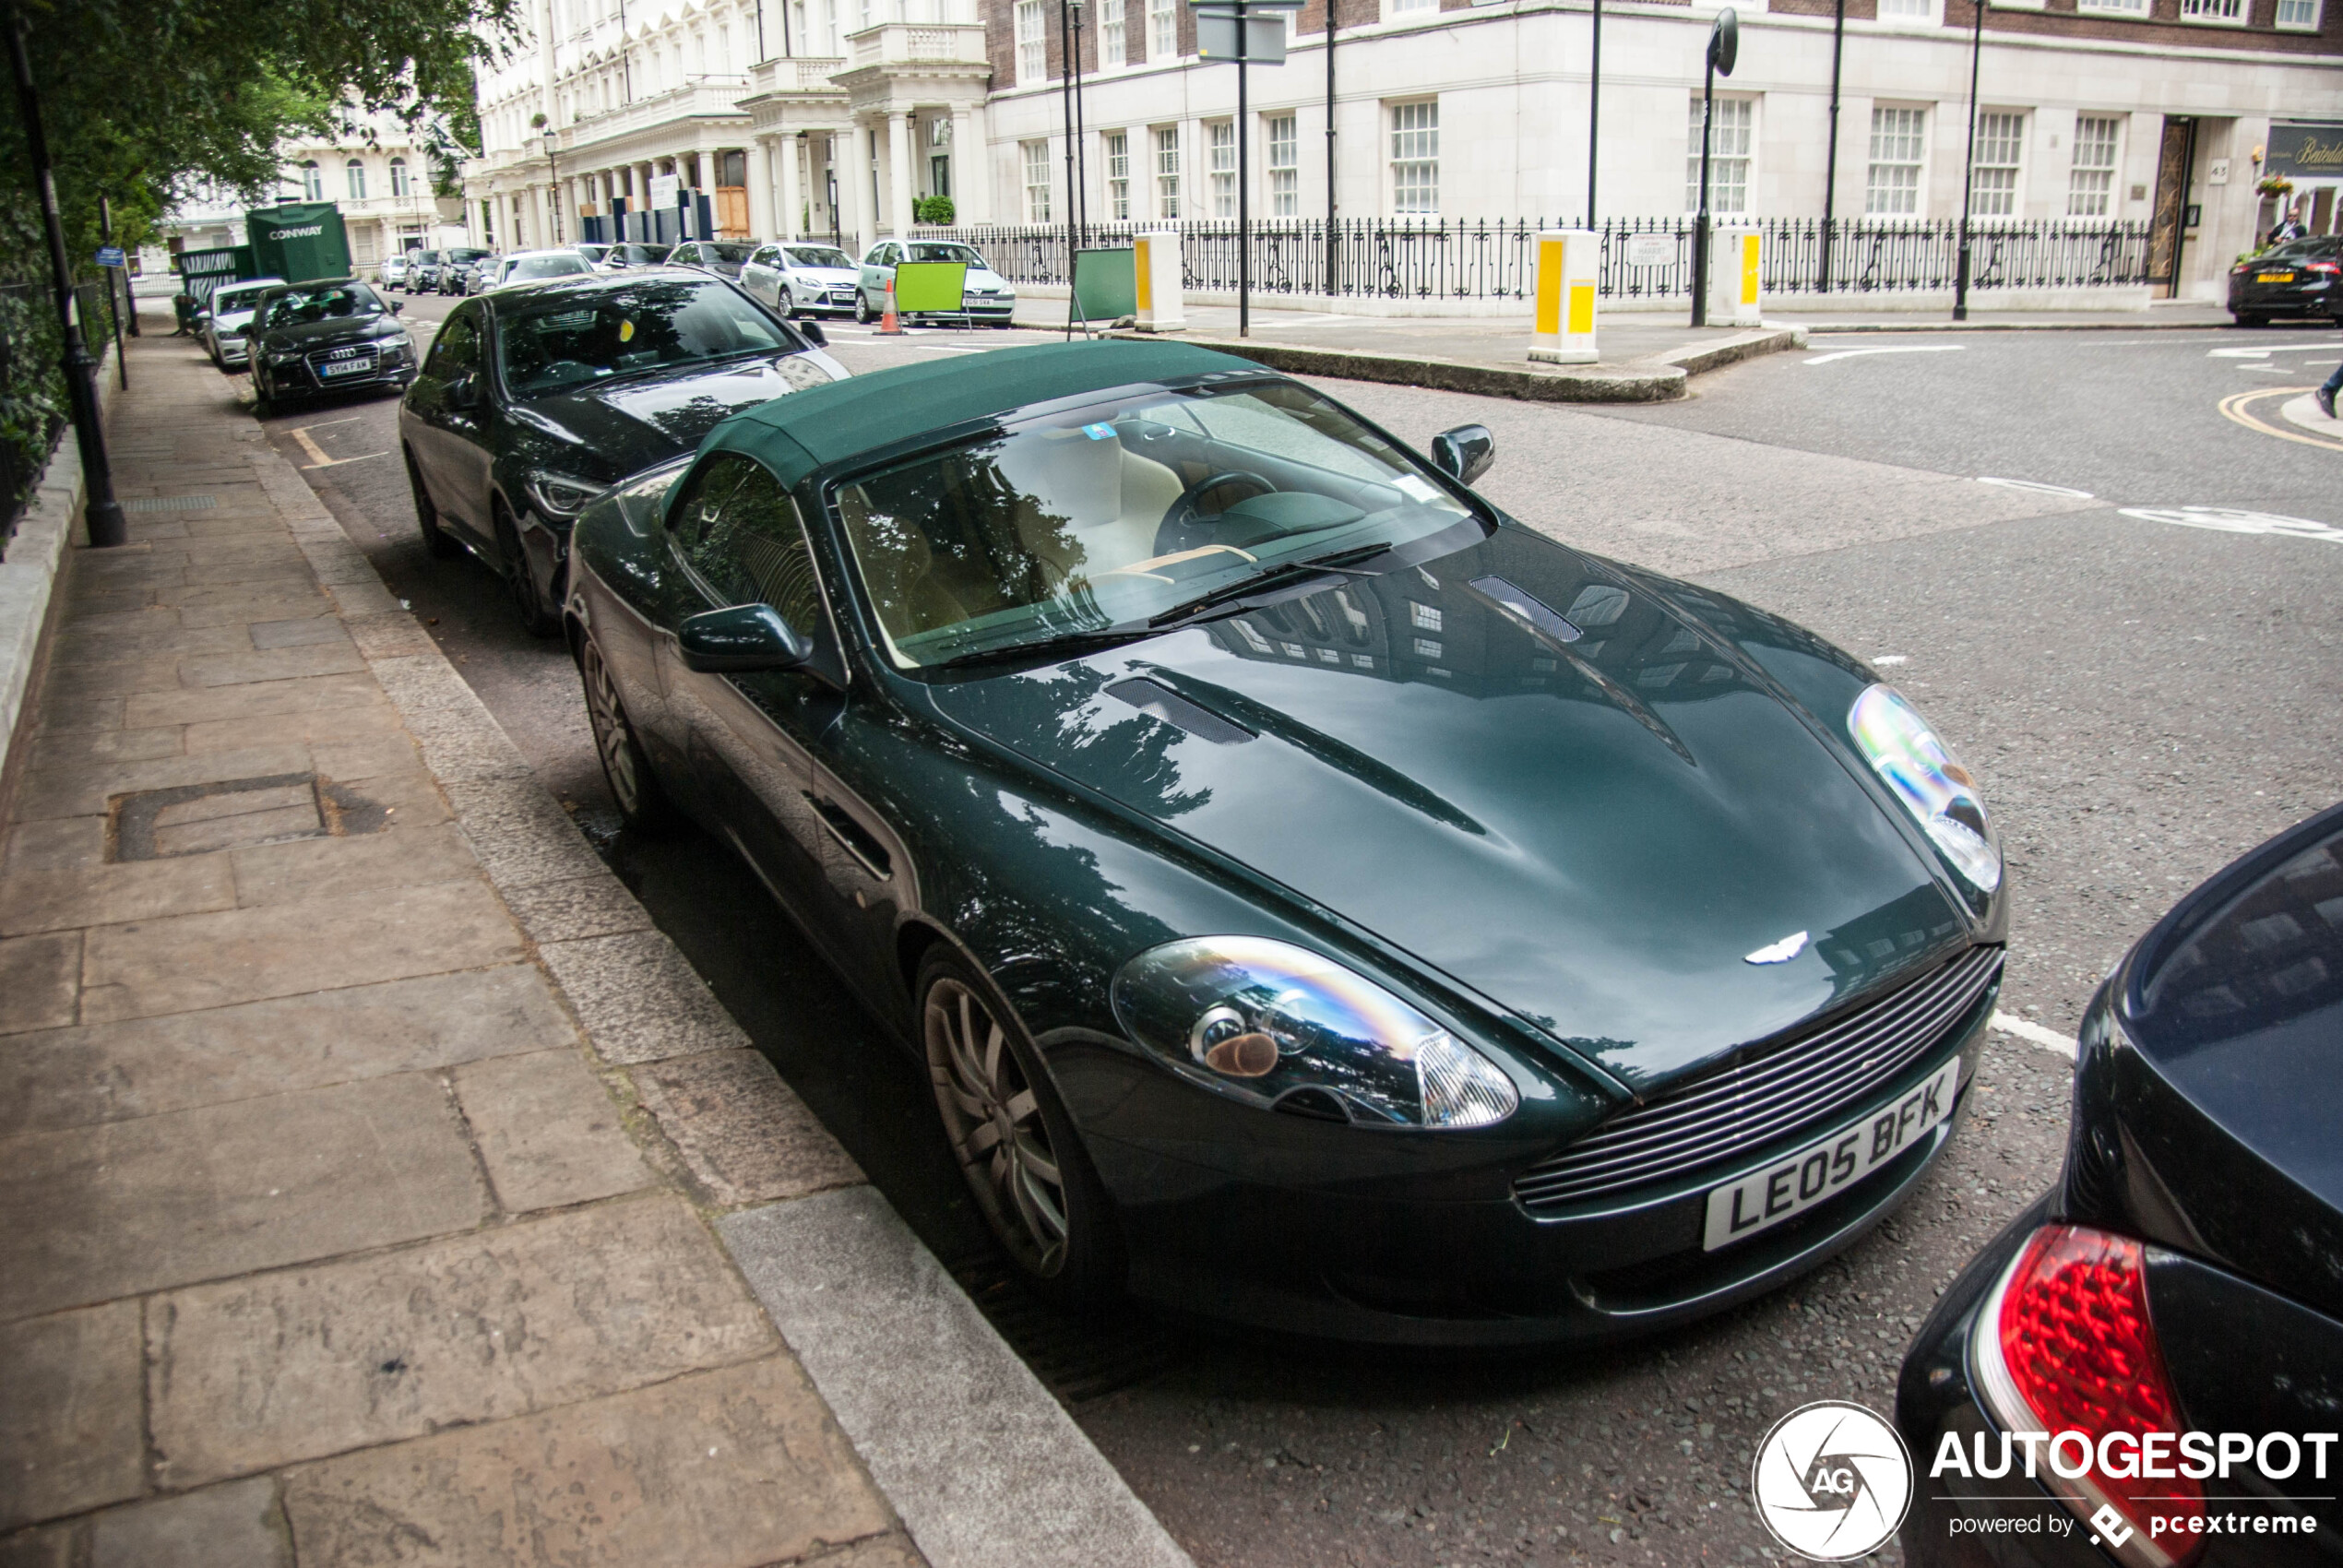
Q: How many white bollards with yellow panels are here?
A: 3